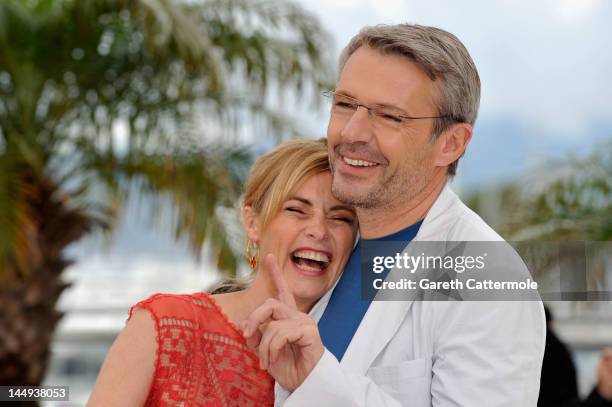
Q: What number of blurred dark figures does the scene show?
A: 1